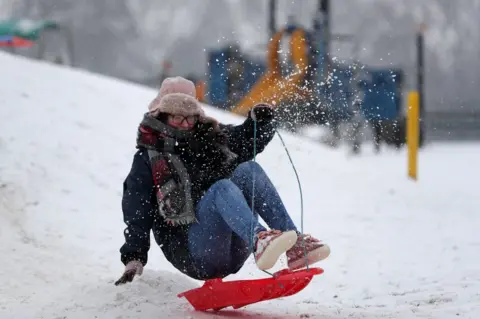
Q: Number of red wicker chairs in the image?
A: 0